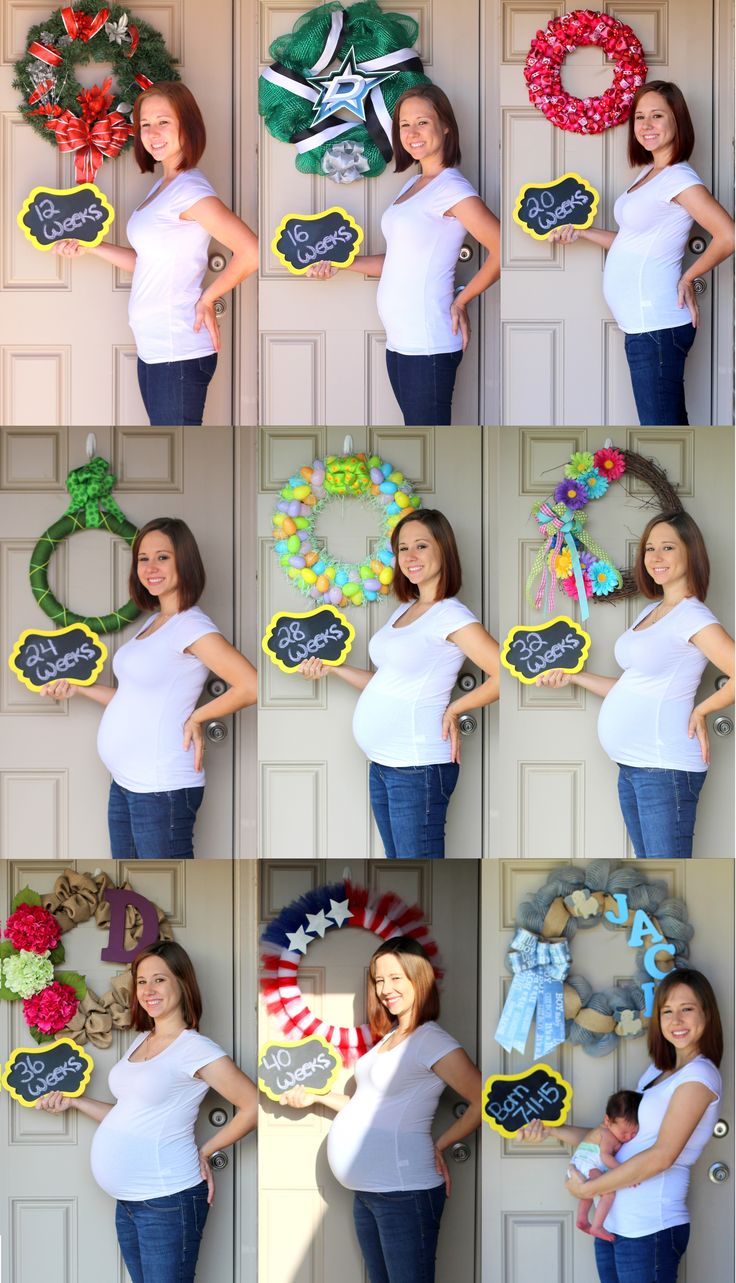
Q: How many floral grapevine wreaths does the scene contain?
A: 1